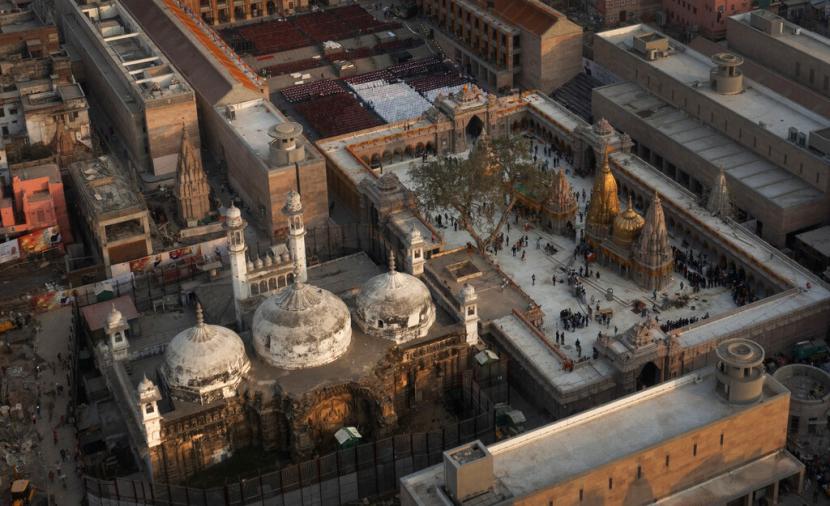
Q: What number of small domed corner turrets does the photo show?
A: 4